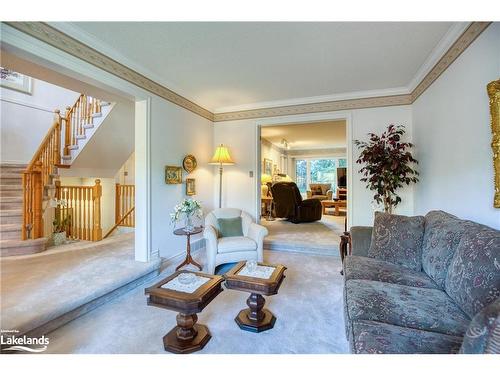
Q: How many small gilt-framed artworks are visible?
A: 3